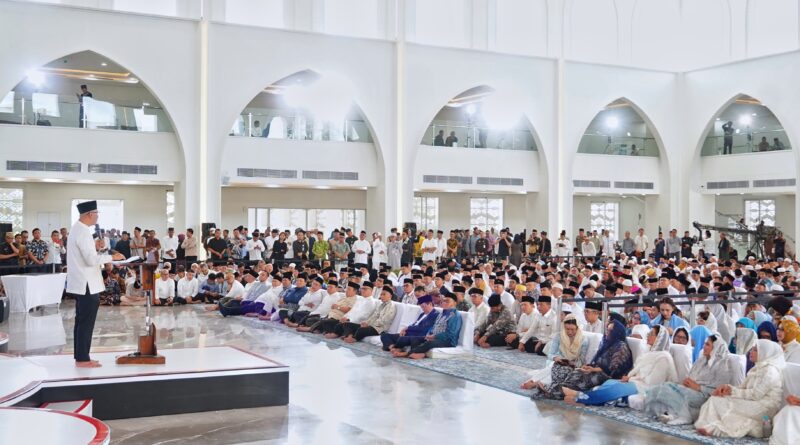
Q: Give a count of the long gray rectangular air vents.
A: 10